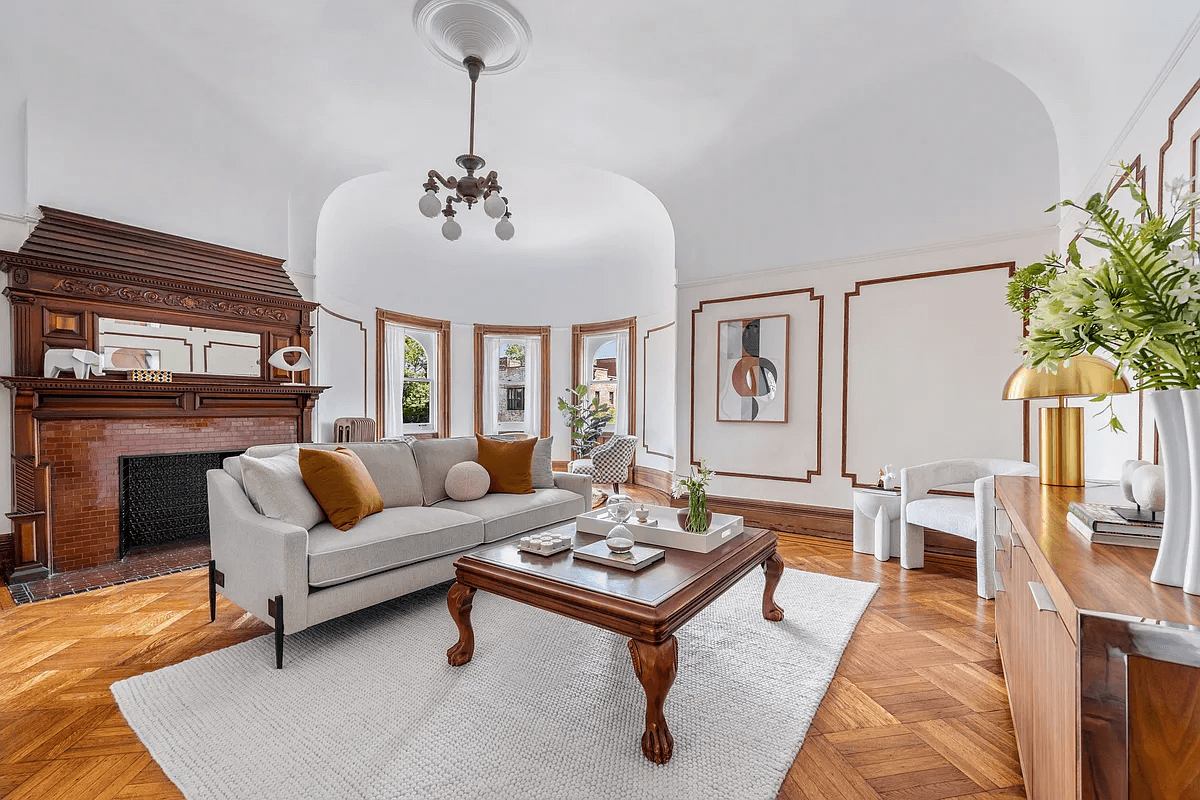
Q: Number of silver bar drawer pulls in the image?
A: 5